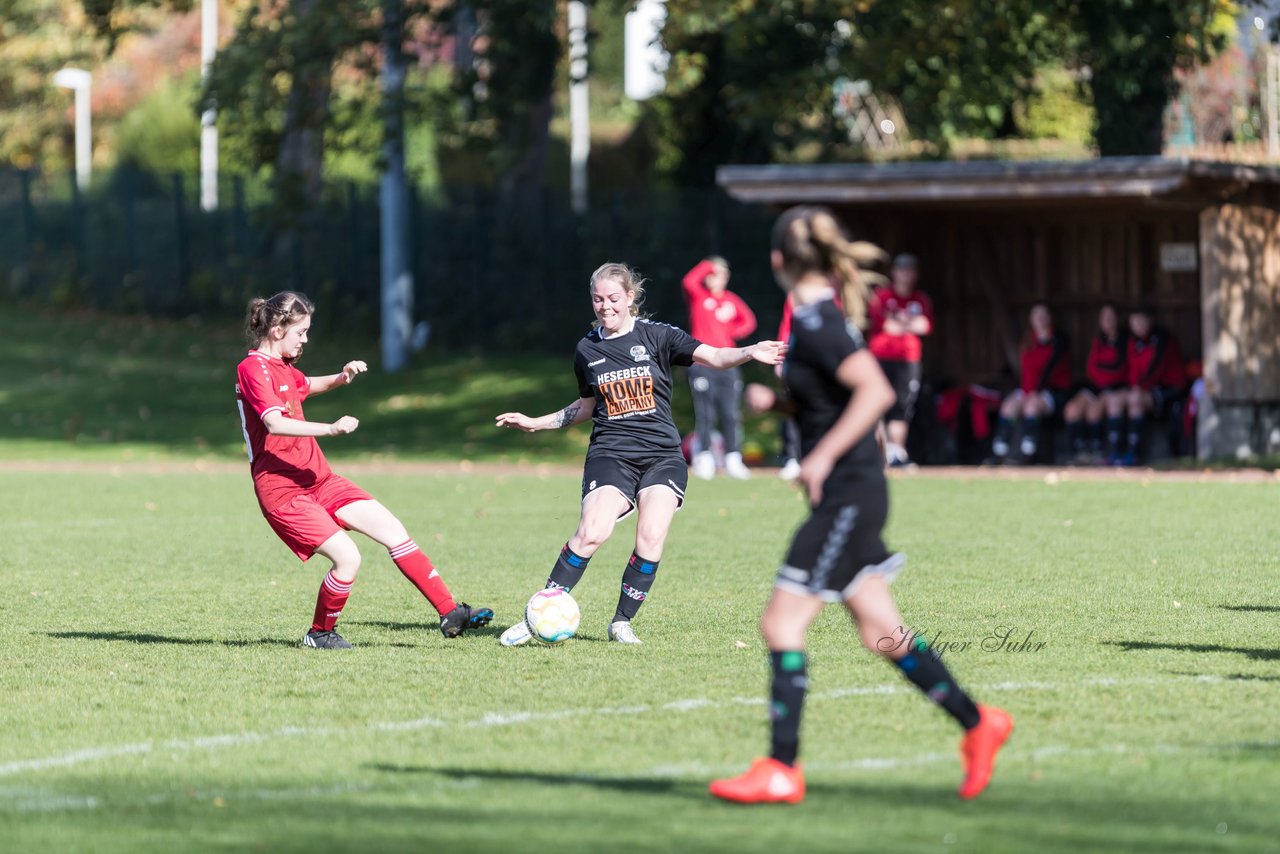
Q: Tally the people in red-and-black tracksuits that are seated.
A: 3